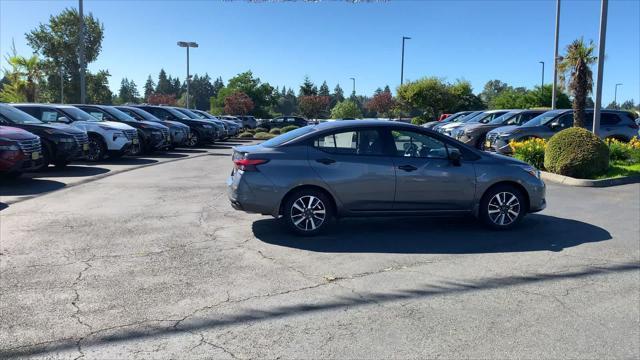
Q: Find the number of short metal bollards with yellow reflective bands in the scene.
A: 0